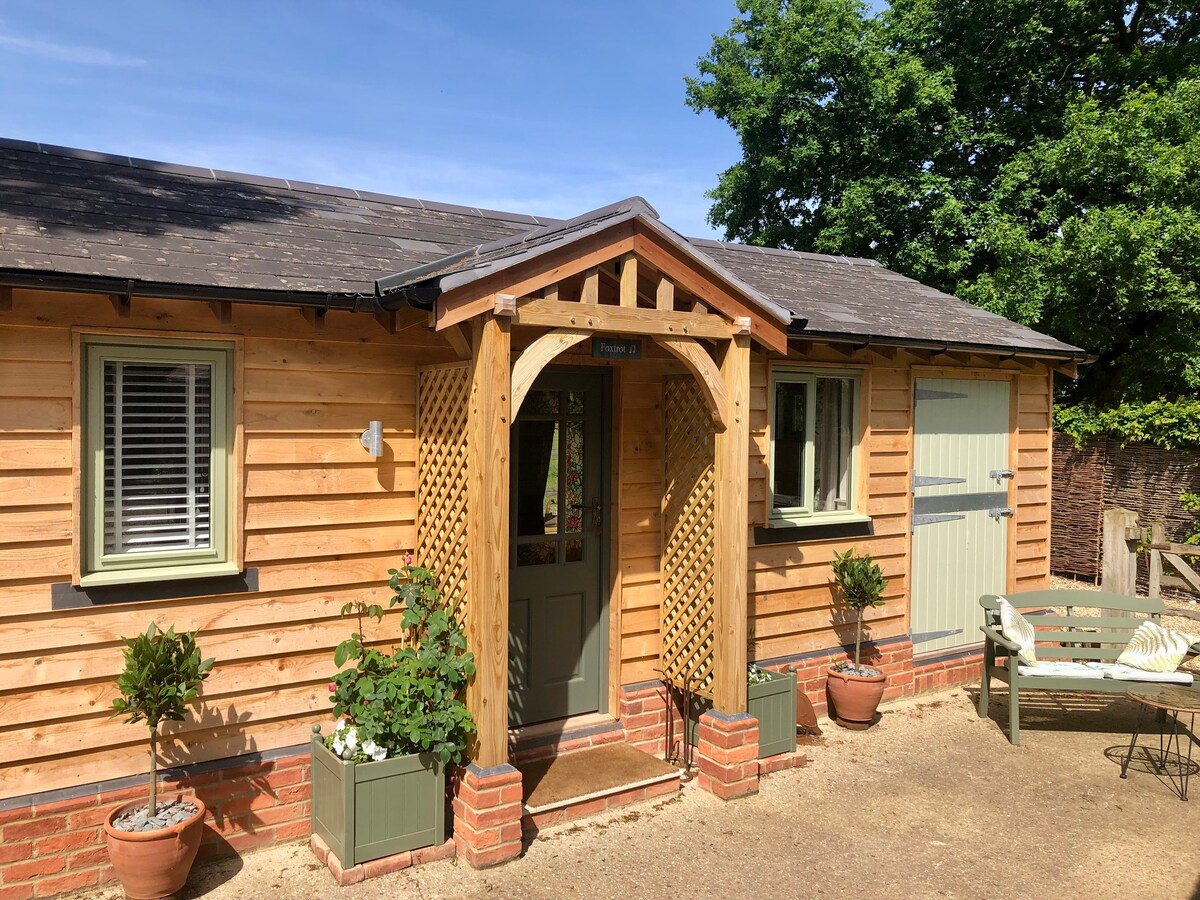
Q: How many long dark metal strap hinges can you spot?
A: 4